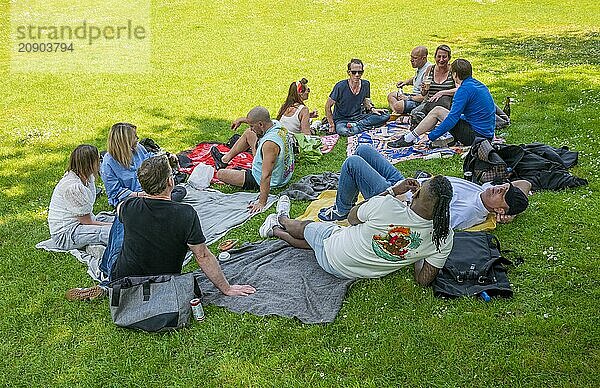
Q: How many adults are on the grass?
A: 11